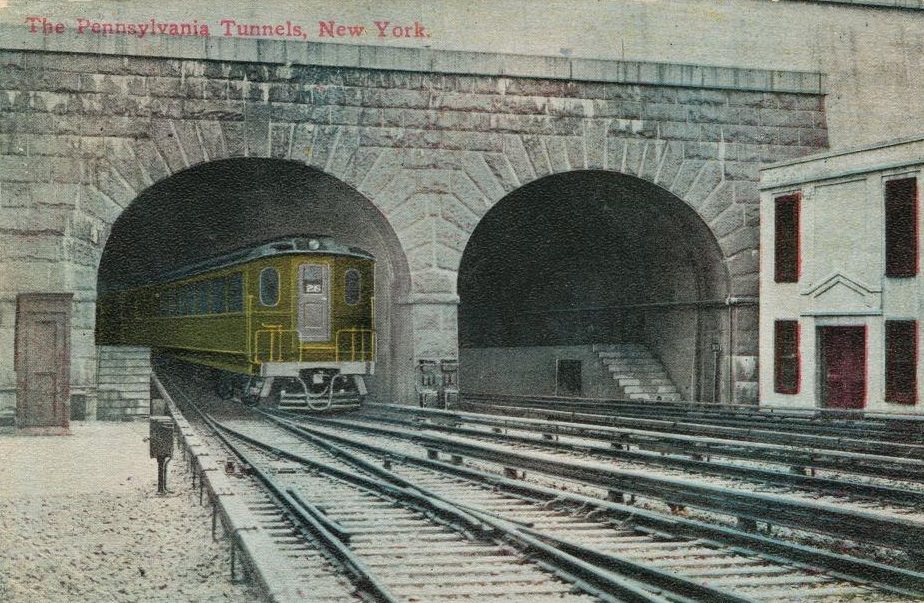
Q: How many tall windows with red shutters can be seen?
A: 4